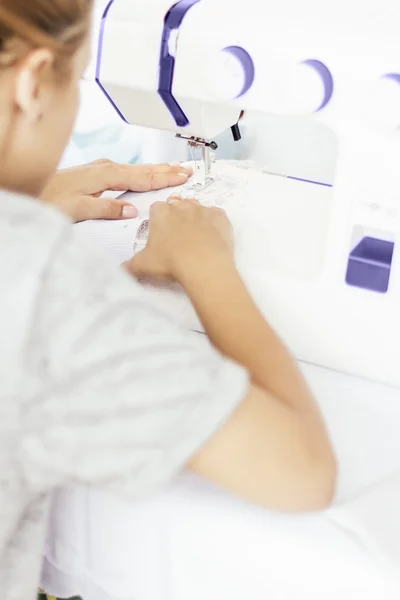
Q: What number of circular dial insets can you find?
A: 3